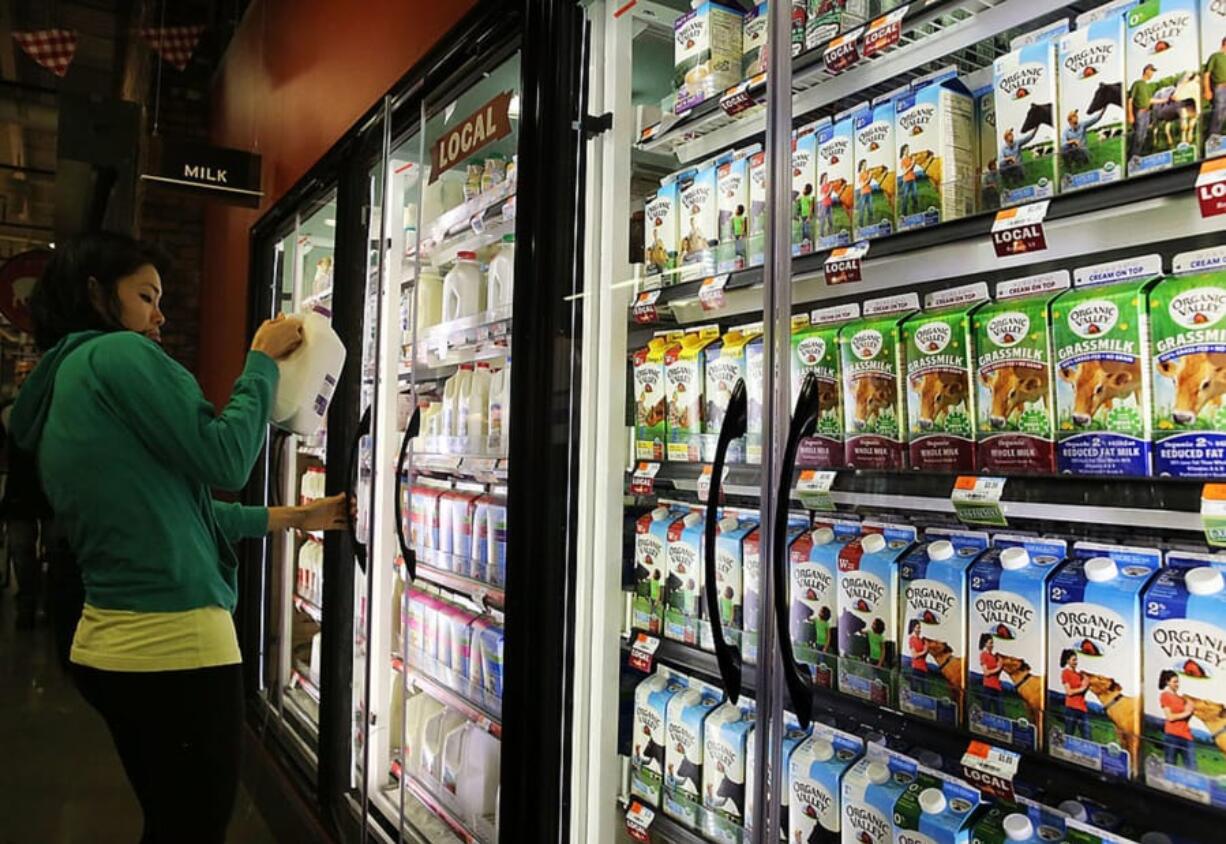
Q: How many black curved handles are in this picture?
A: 4